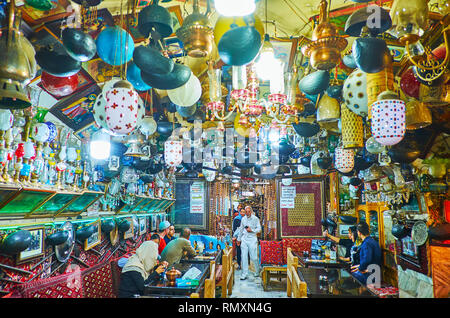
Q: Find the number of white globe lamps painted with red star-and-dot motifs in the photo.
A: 2